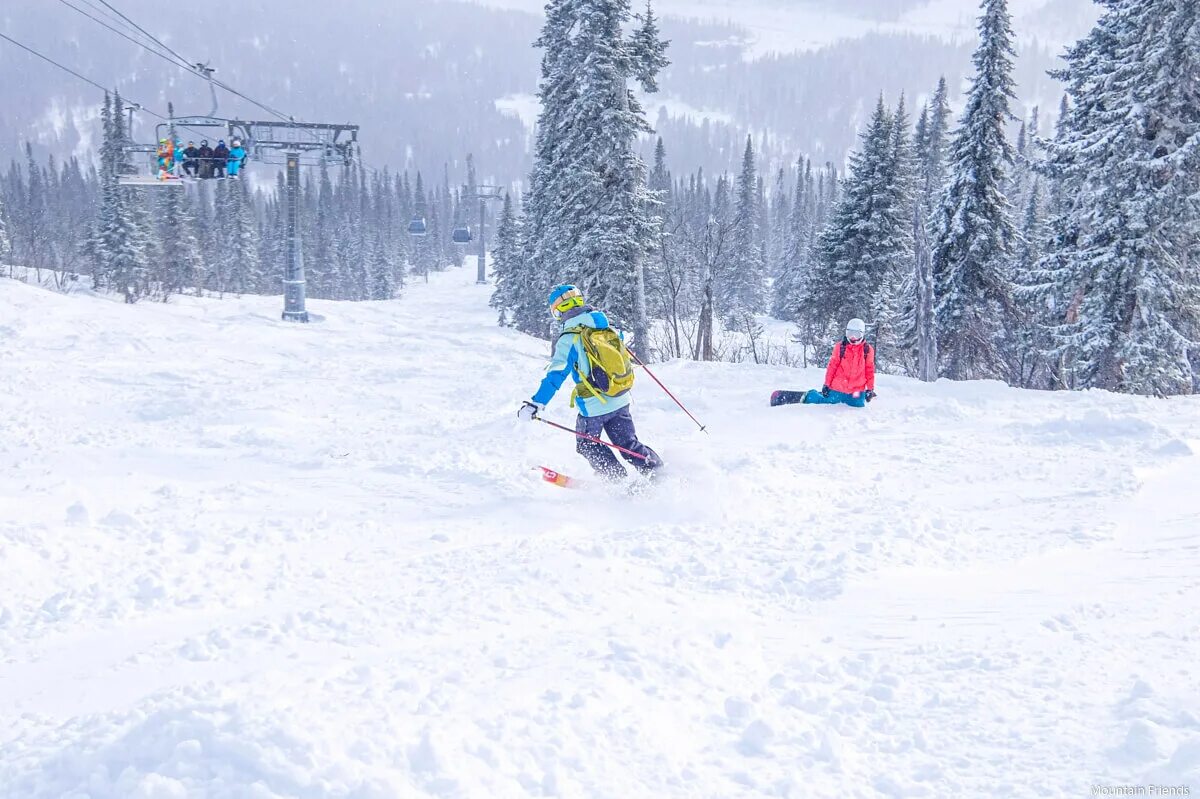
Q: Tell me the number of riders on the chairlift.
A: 6